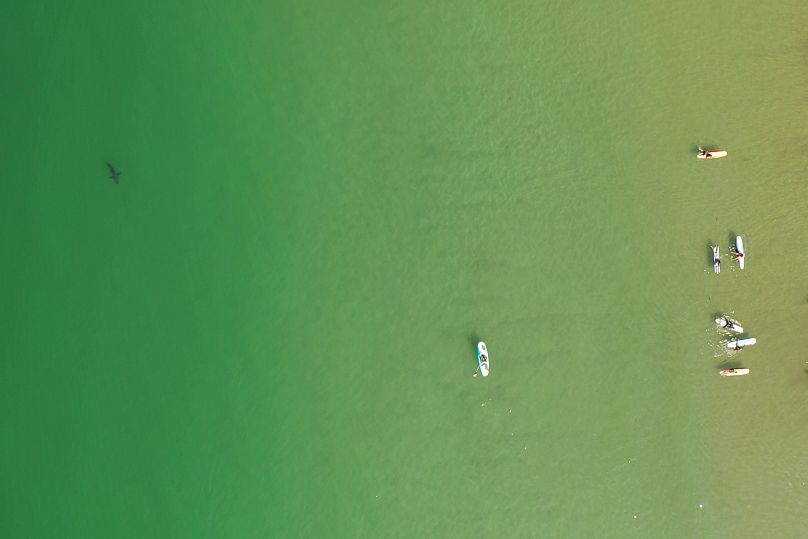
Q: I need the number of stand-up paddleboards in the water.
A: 1